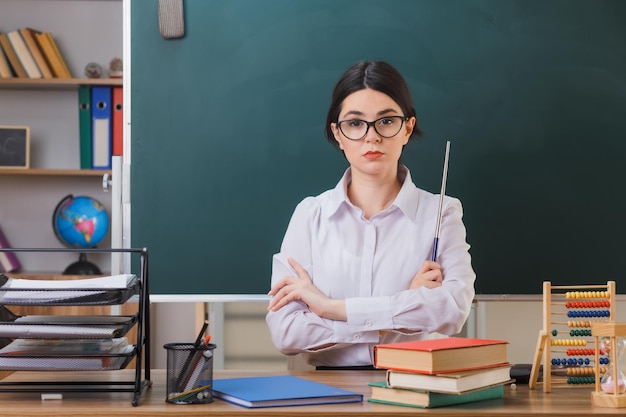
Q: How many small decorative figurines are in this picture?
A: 2